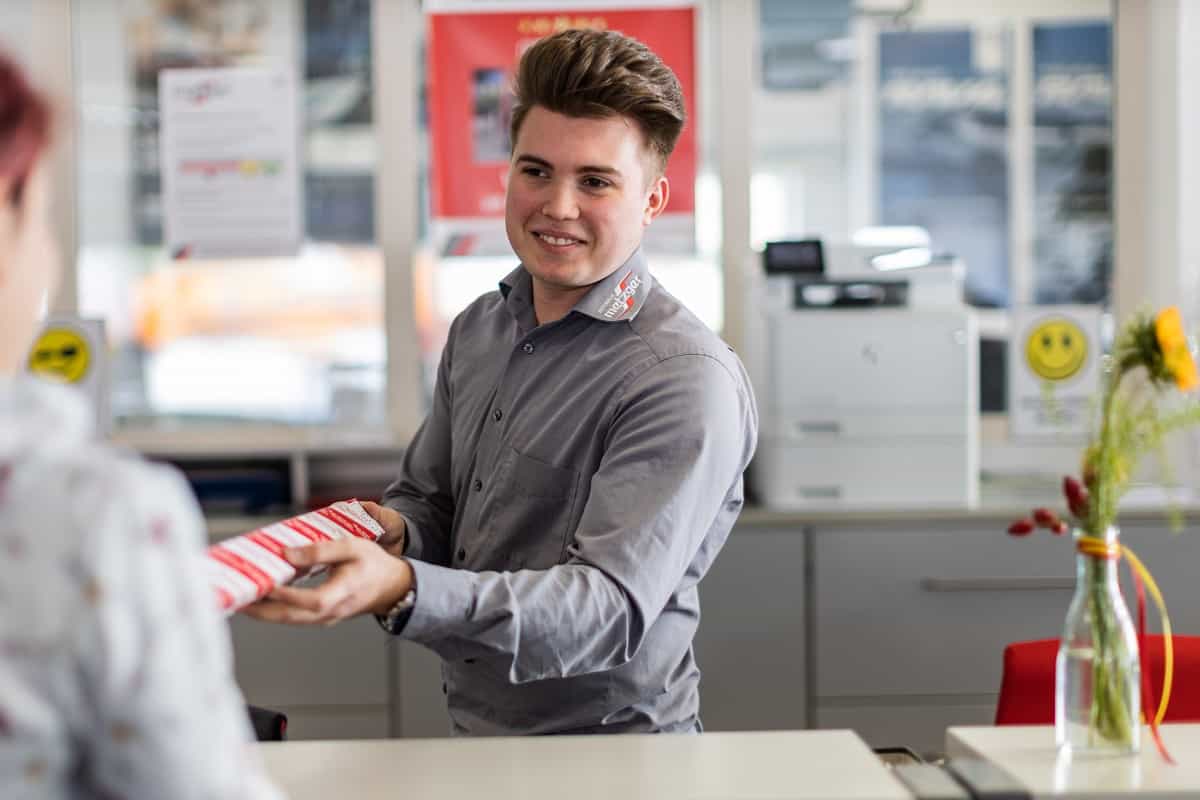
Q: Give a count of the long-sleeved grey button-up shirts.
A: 1